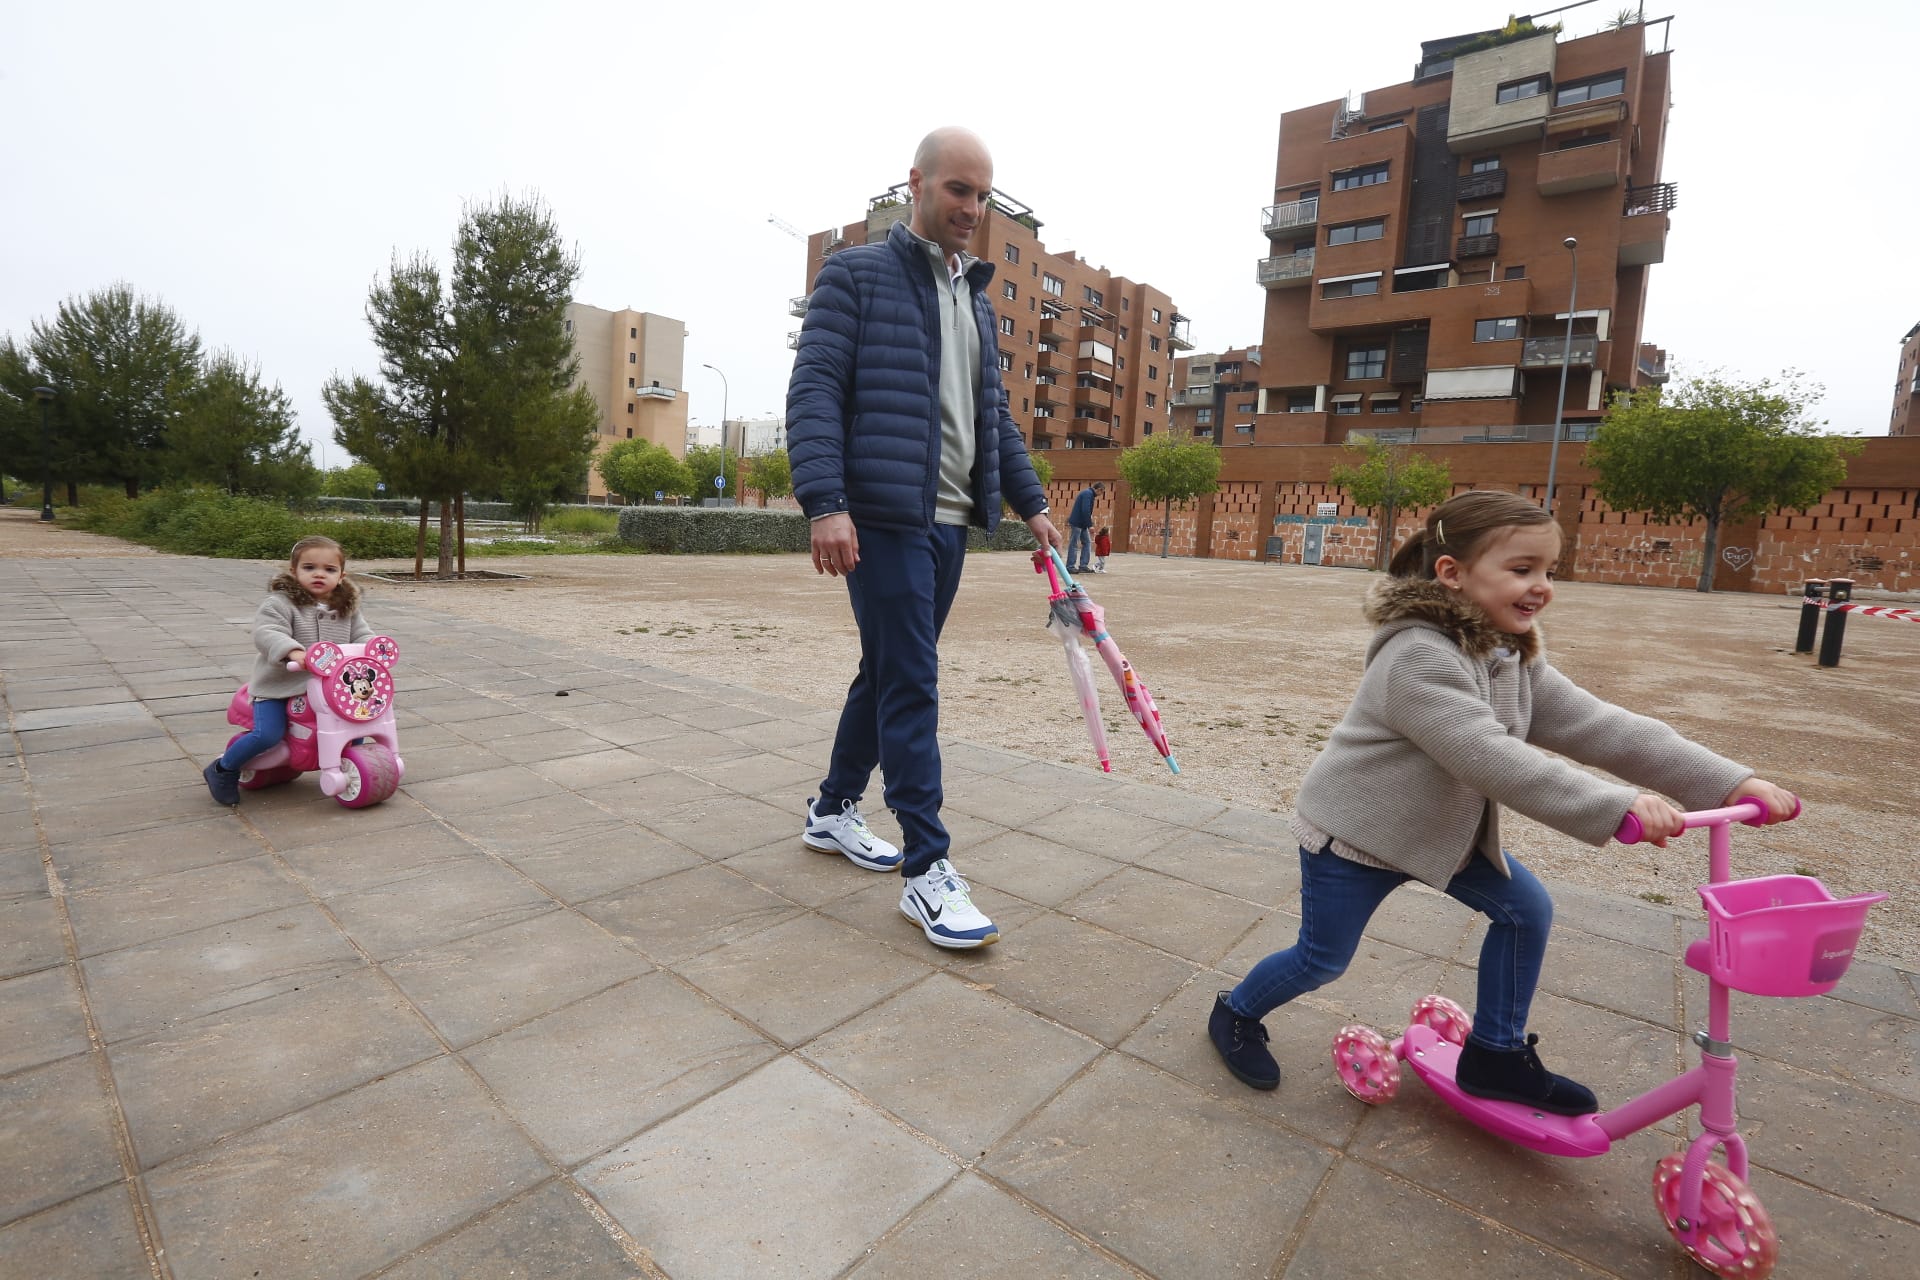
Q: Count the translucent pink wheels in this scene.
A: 3